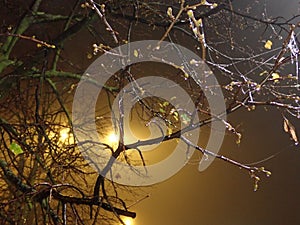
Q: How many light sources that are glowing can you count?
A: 3